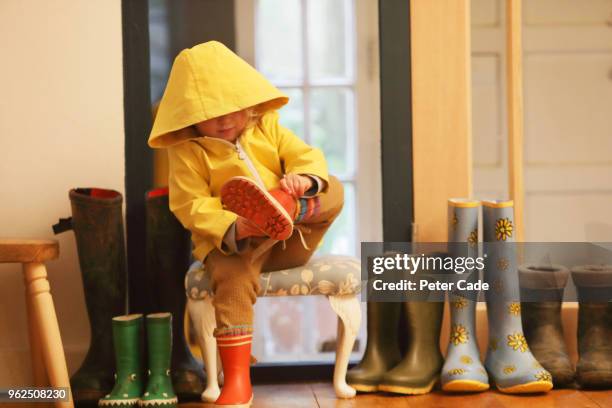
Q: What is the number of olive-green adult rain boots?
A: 2